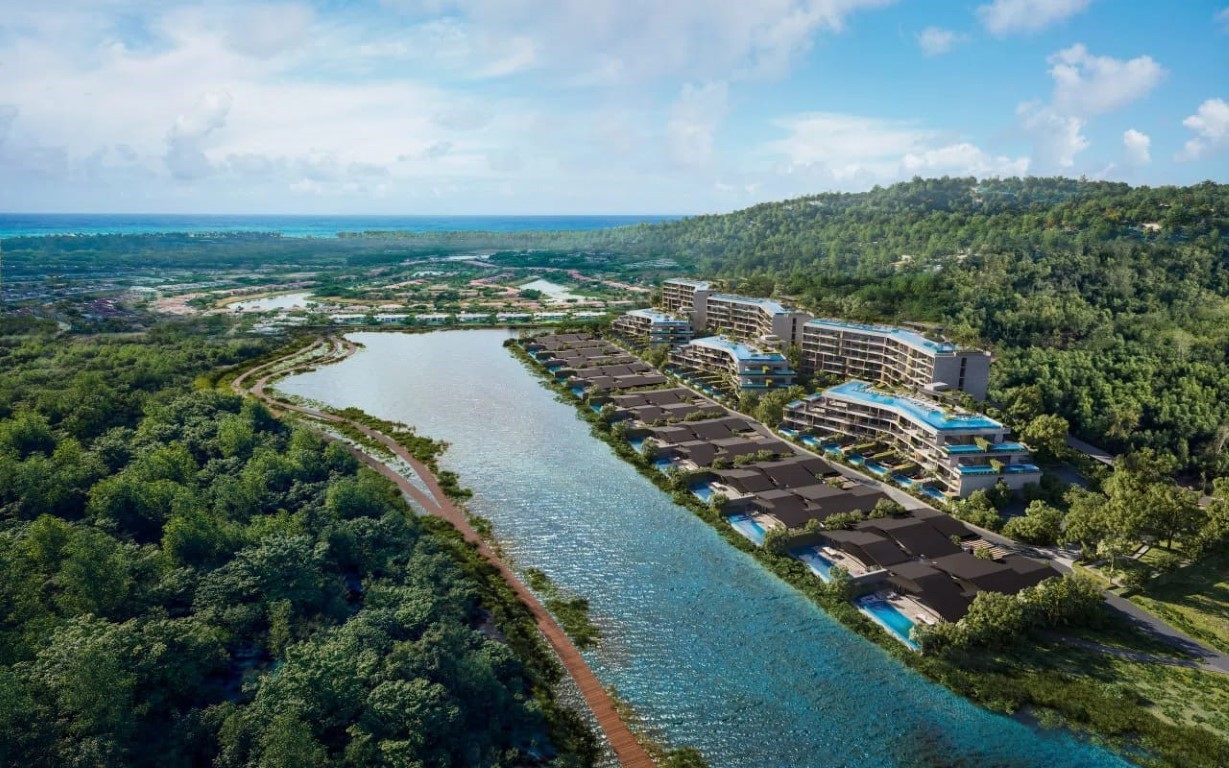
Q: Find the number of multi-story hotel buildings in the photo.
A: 6